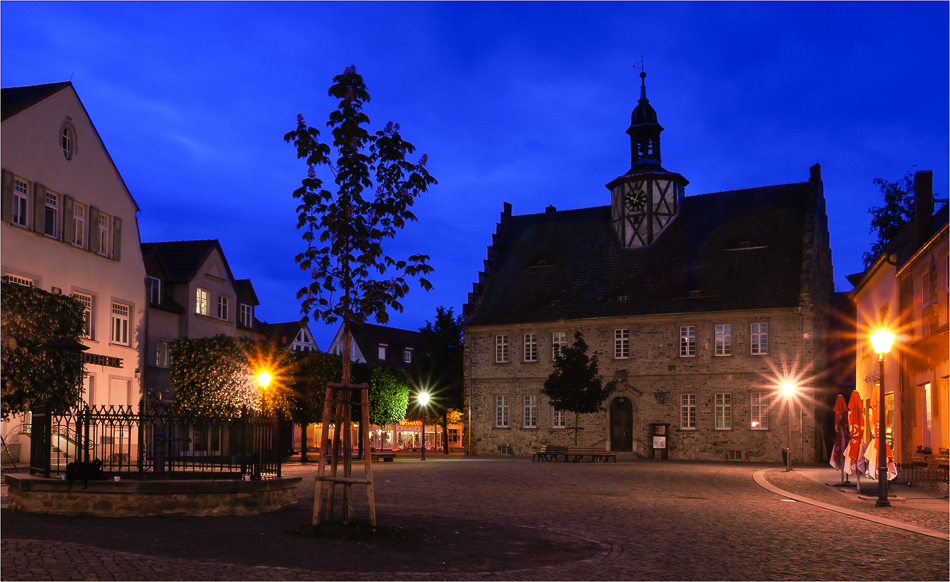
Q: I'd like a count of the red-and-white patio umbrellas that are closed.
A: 3